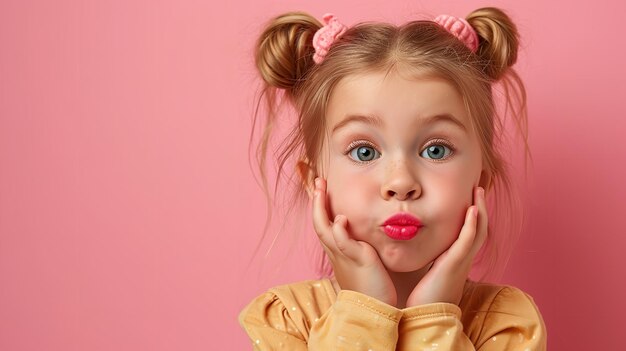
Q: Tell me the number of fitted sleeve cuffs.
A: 2